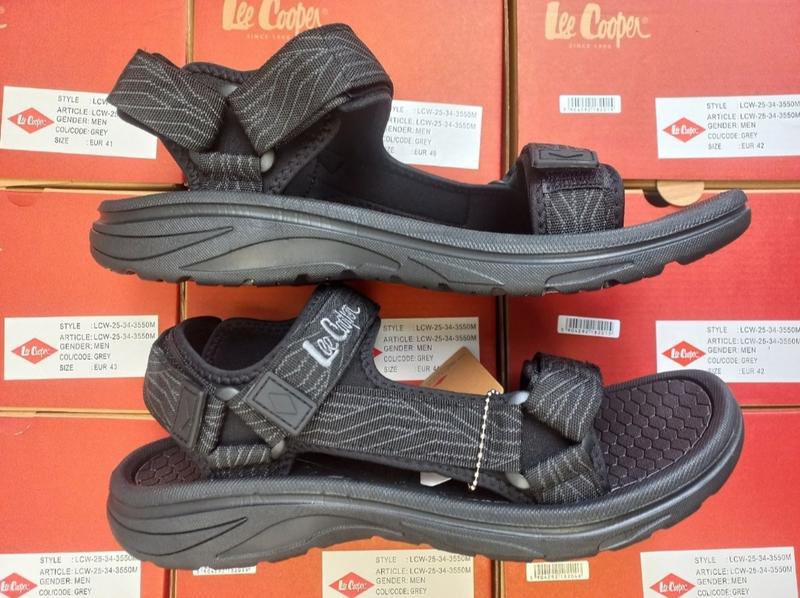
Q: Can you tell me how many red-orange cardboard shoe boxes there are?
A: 9